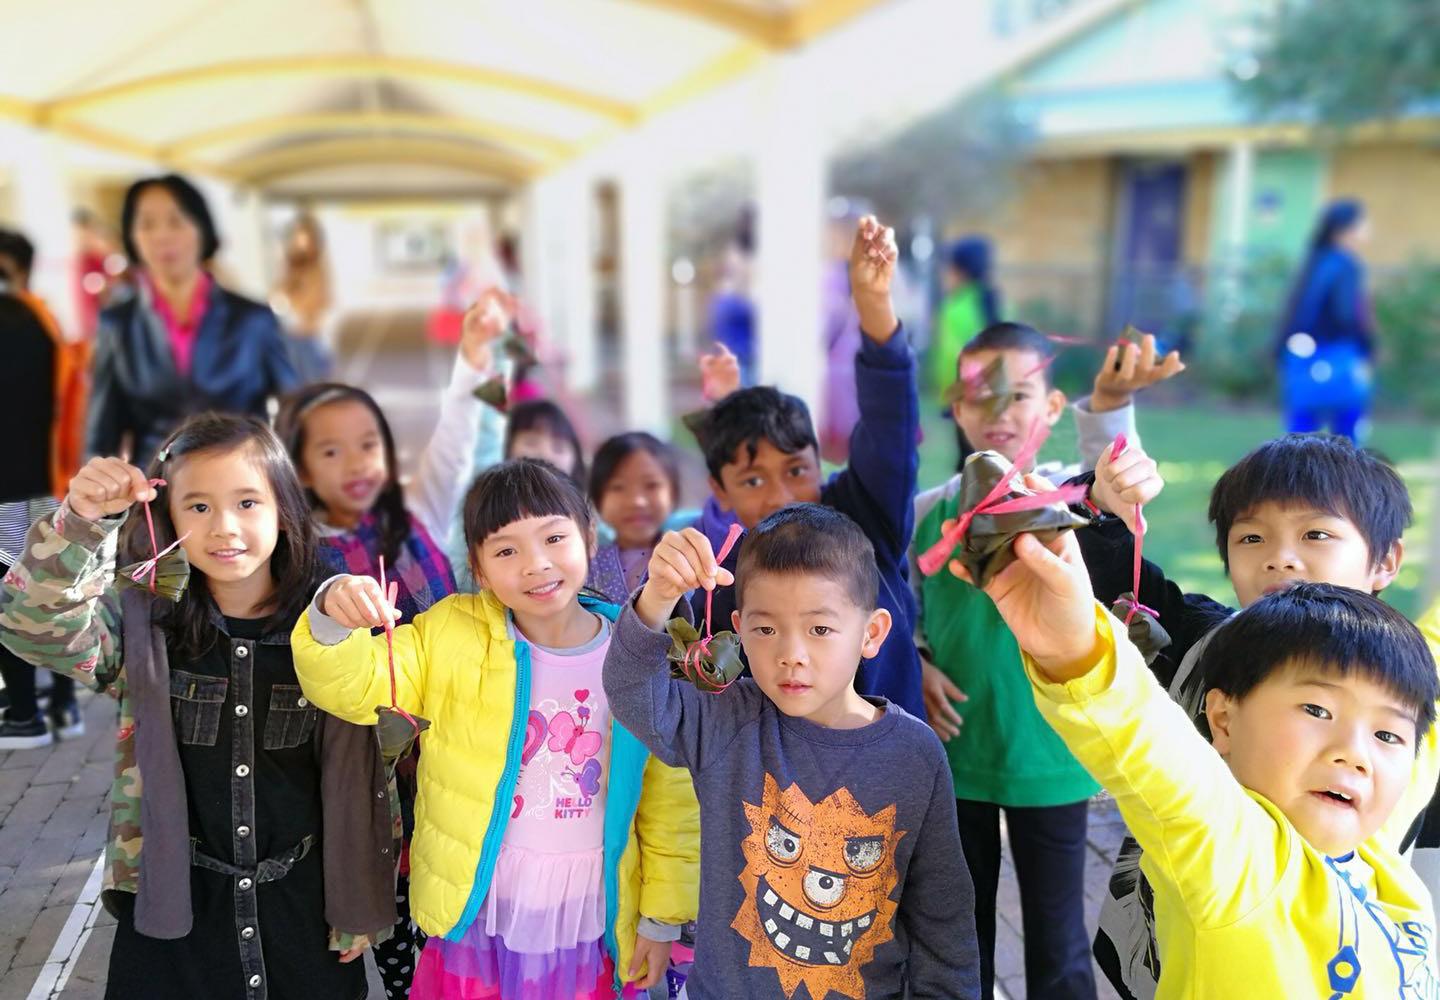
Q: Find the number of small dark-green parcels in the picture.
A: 10